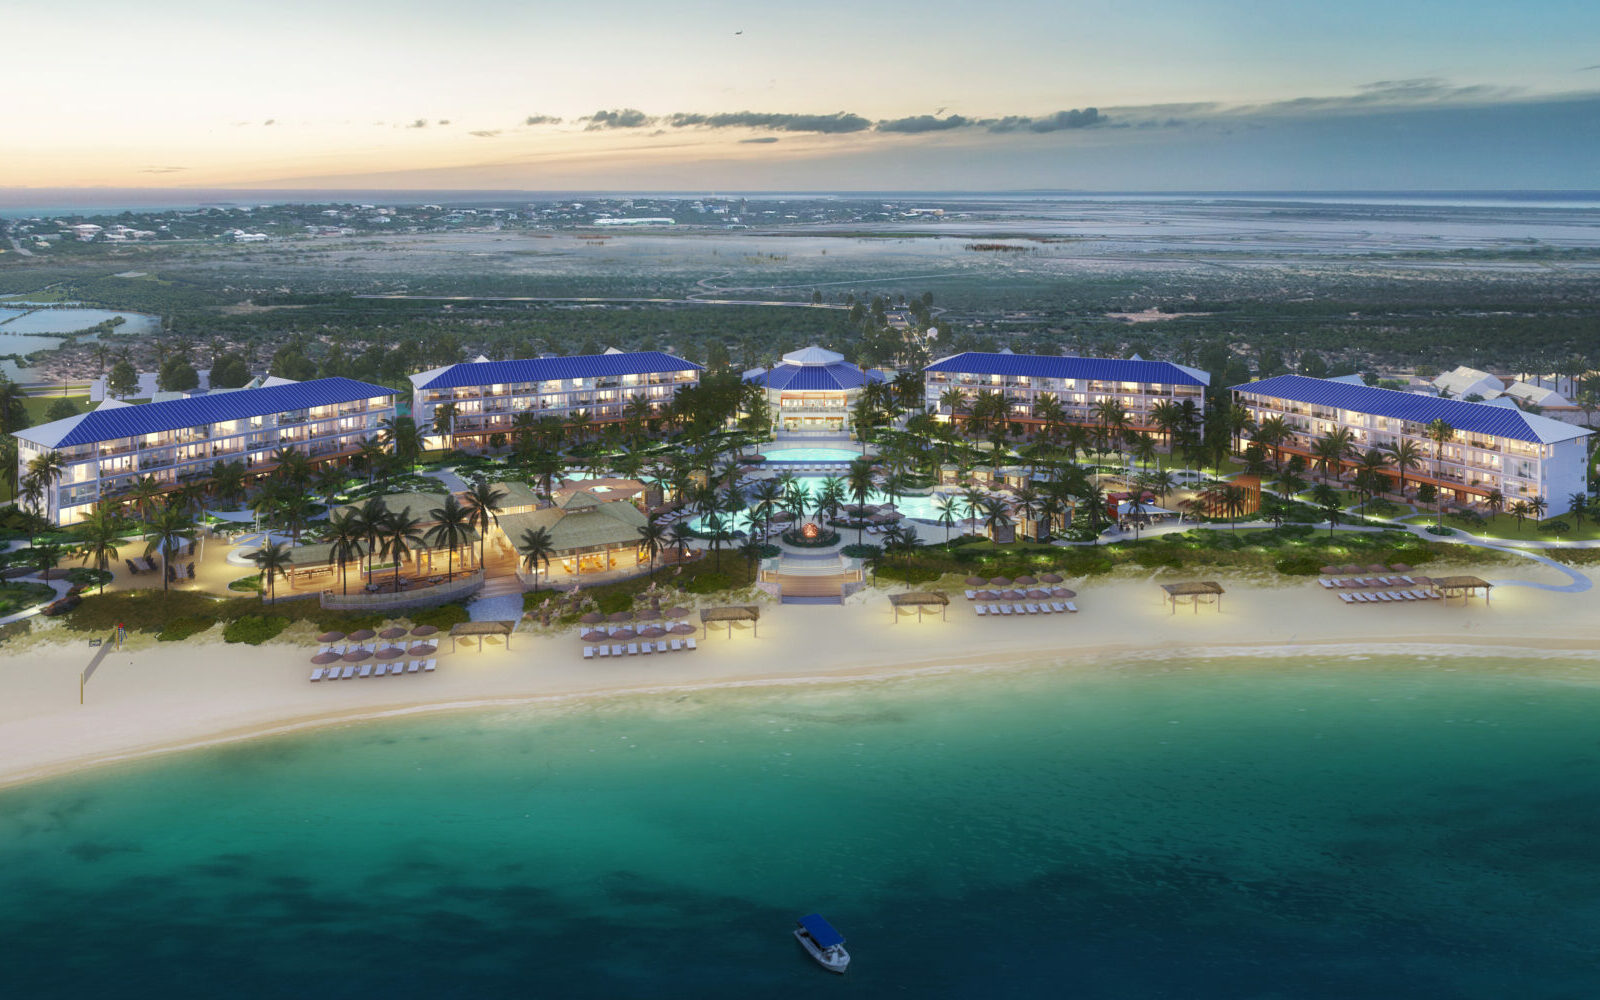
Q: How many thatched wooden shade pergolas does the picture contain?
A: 5